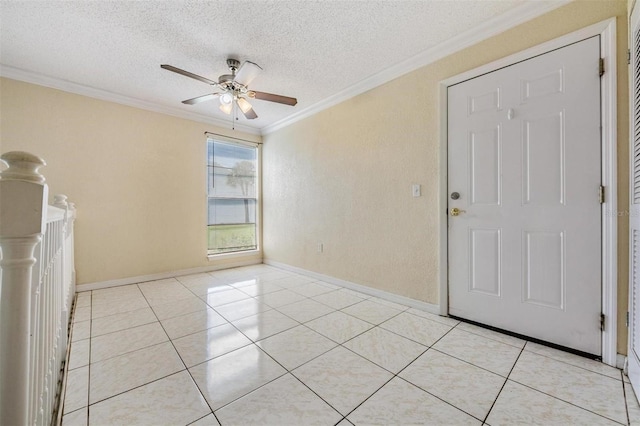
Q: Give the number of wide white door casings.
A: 1